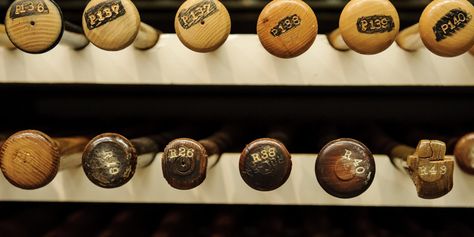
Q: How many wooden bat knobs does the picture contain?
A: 13